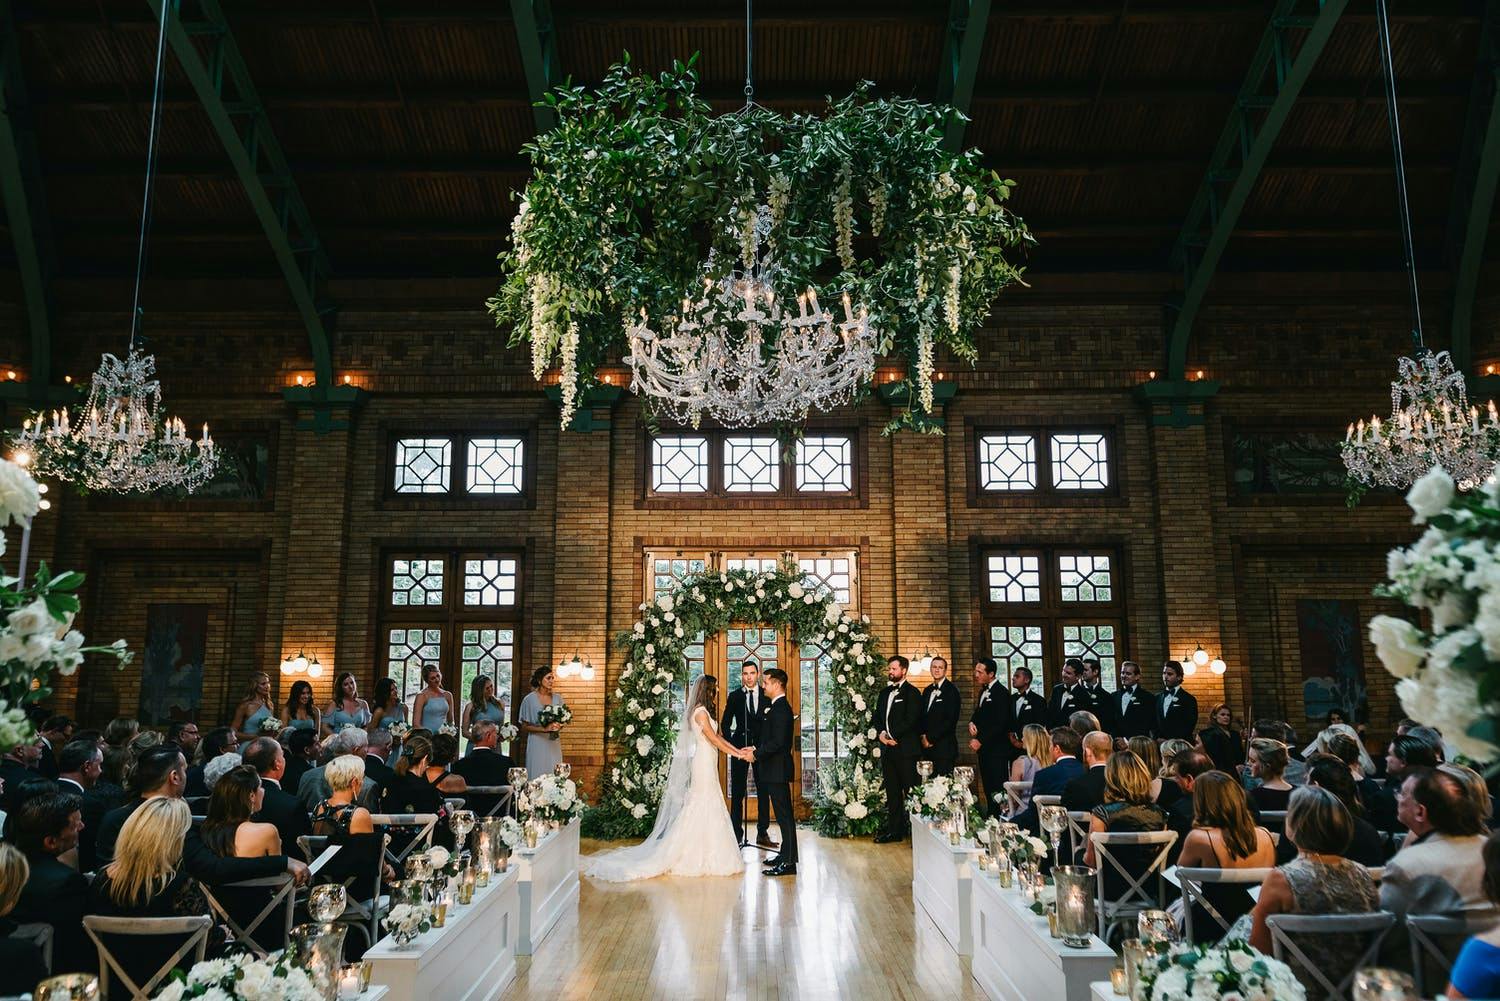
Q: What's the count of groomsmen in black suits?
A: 8